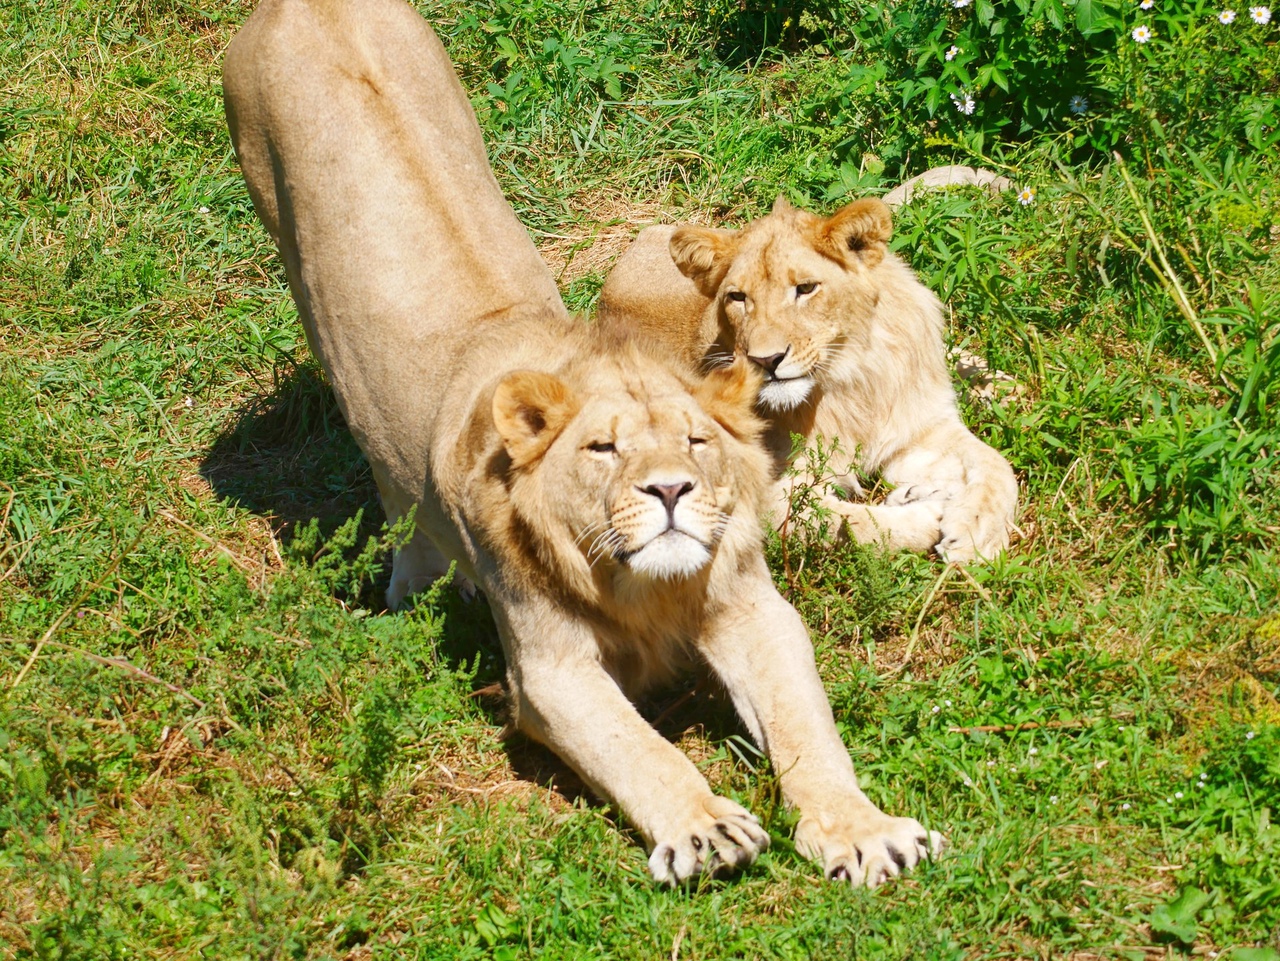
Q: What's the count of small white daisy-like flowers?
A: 9